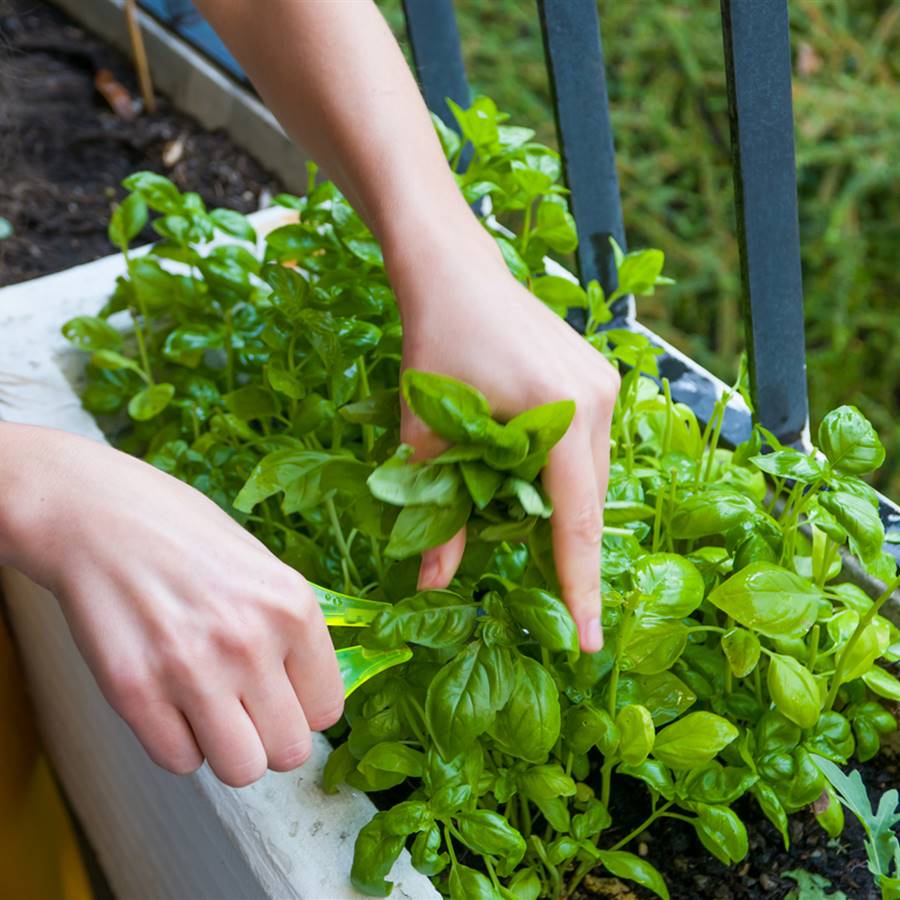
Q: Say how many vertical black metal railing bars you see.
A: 3